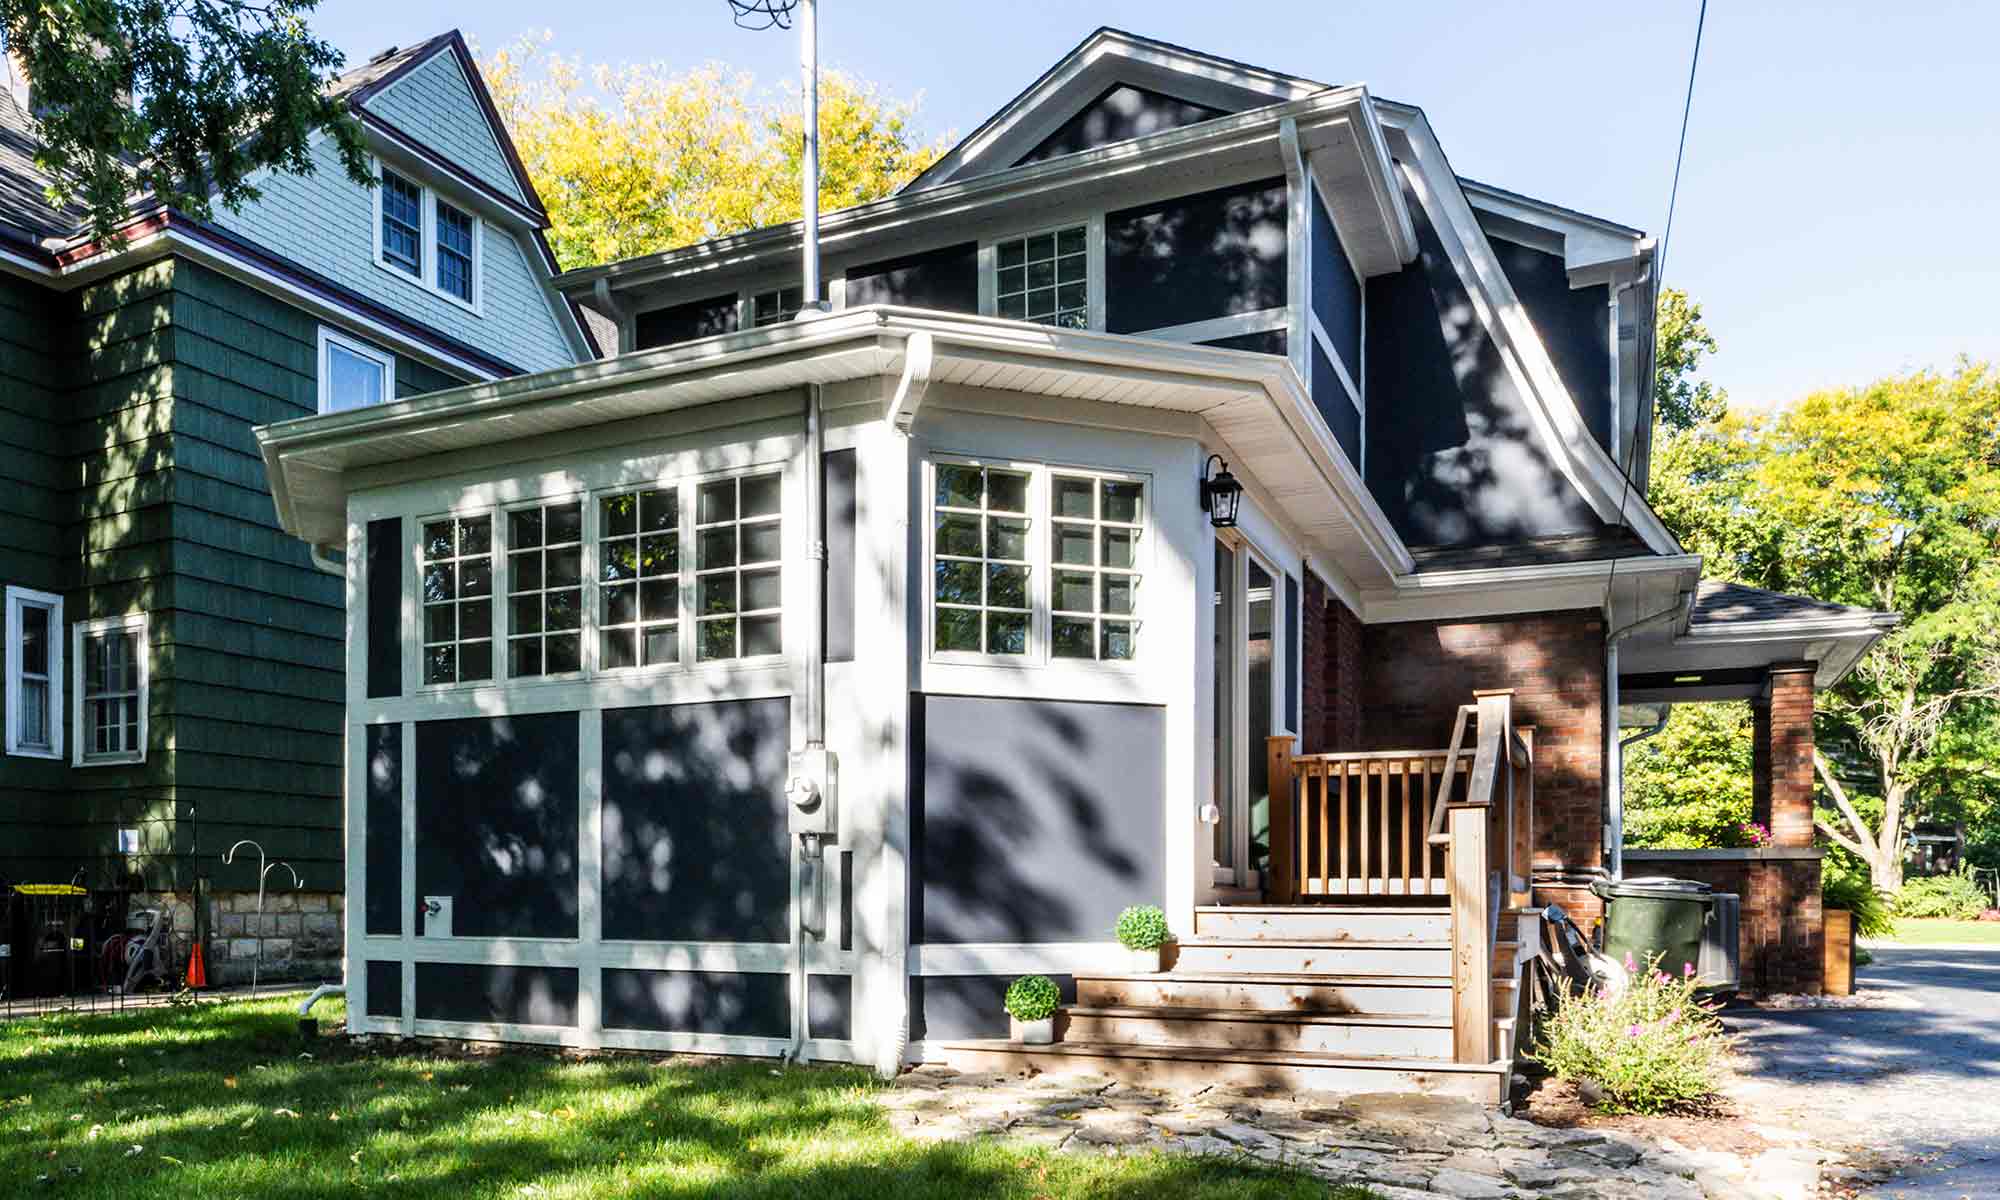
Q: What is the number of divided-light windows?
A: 11